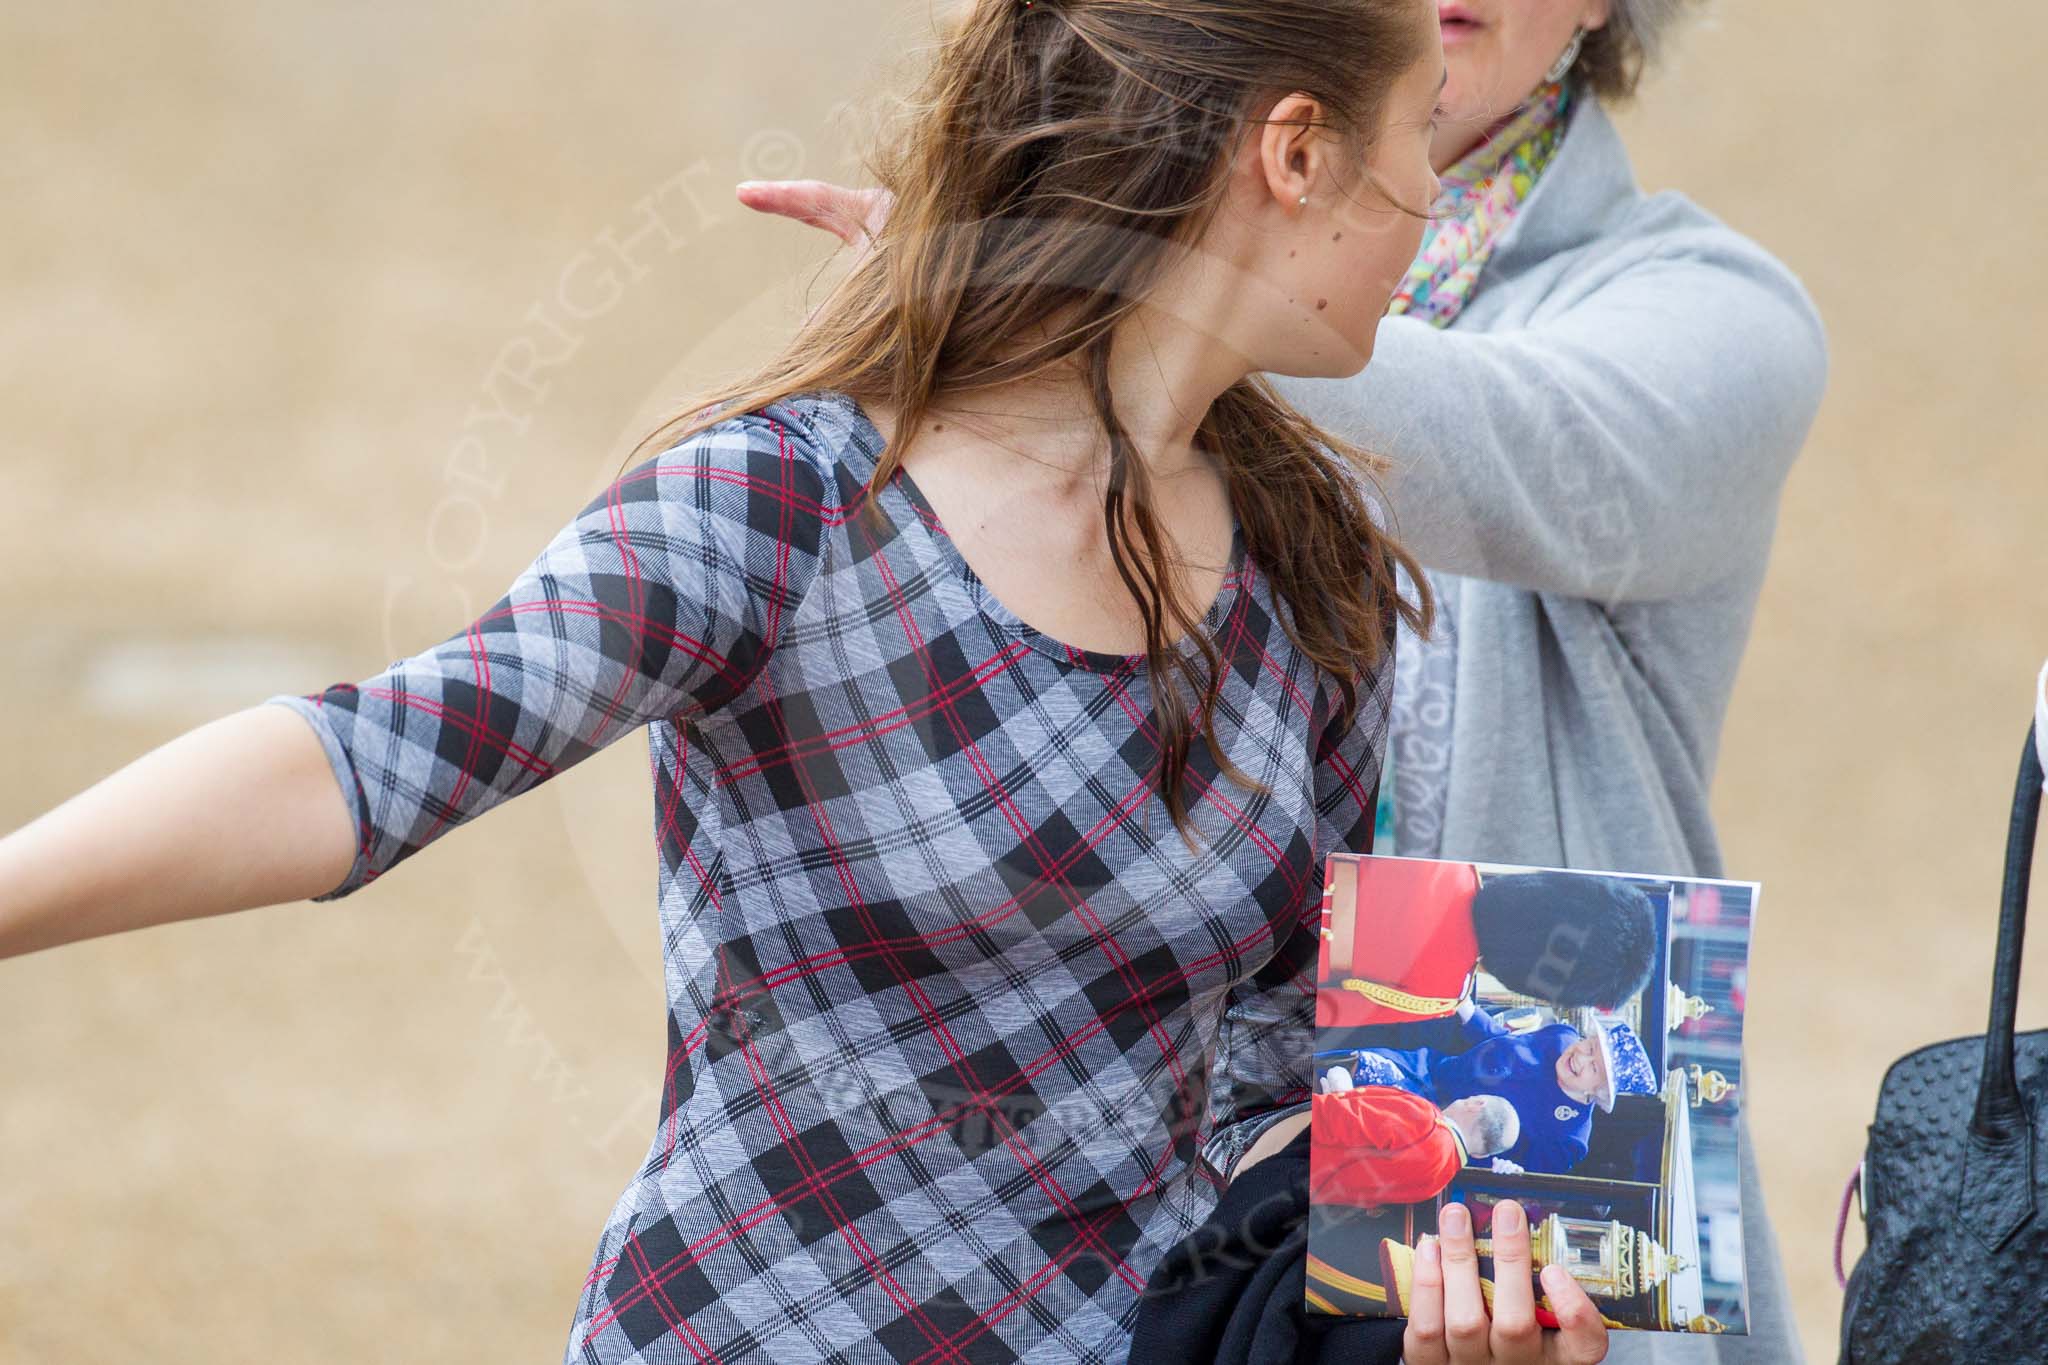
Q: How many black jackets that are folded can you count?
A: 1